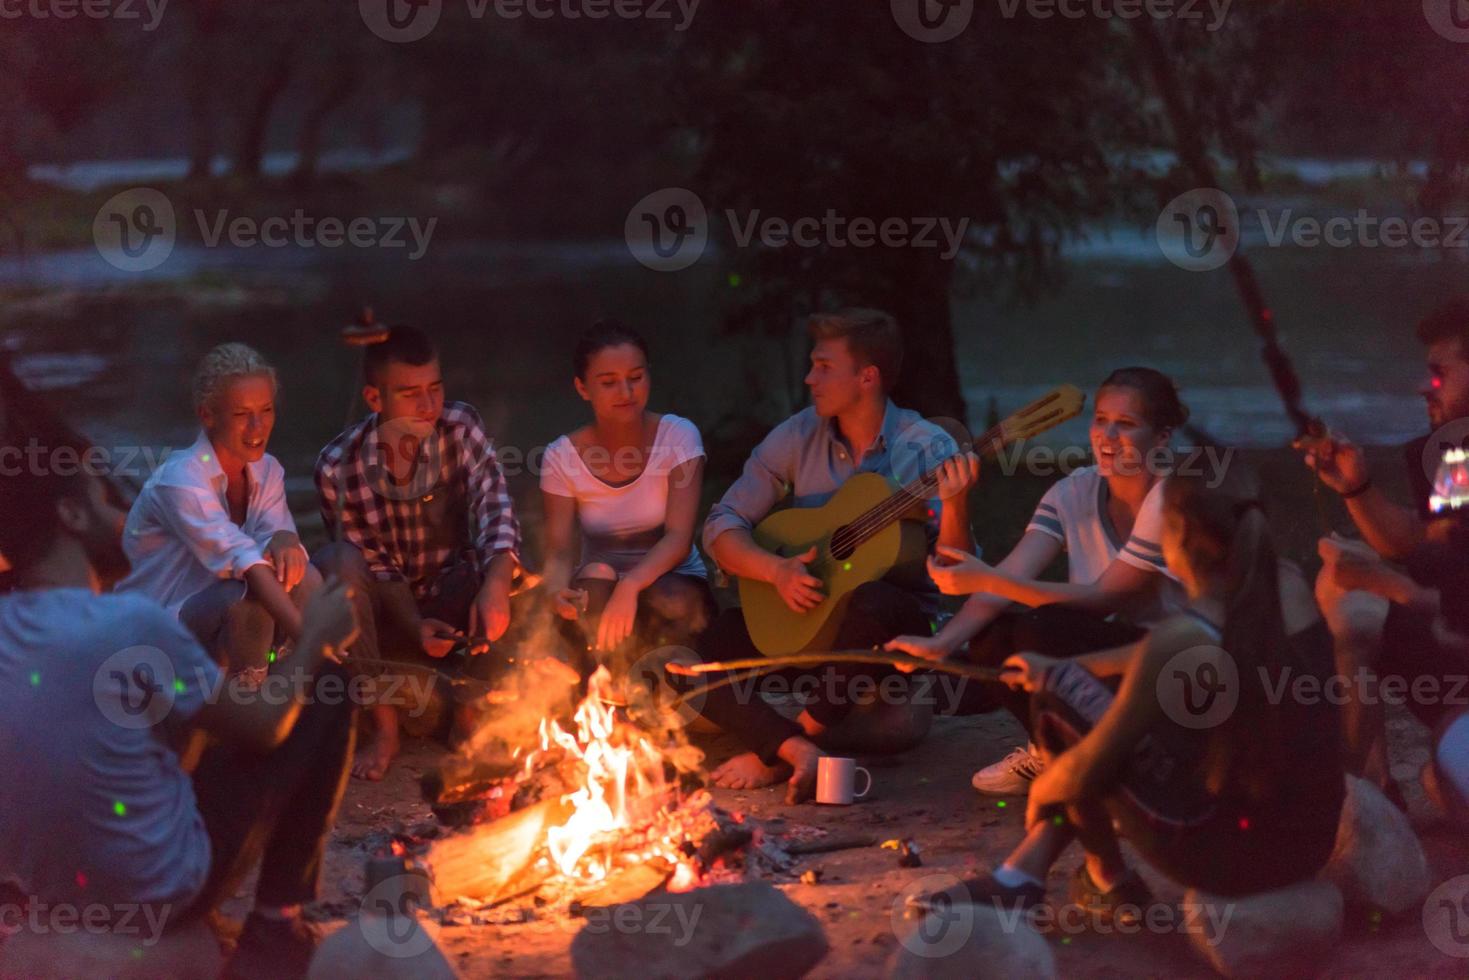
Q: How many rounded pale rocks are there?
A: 6